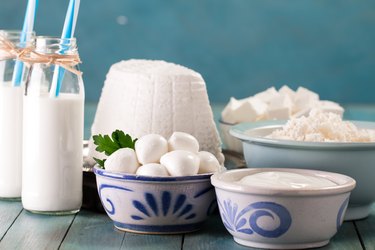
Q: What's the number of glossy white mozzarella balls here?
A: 6